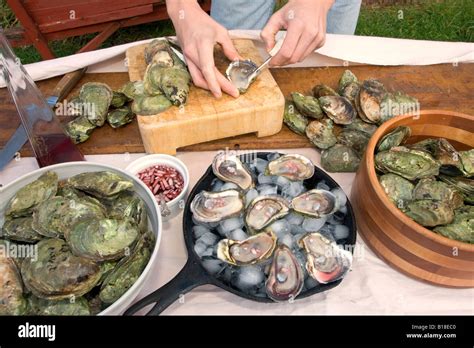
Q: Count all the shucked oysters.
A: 9